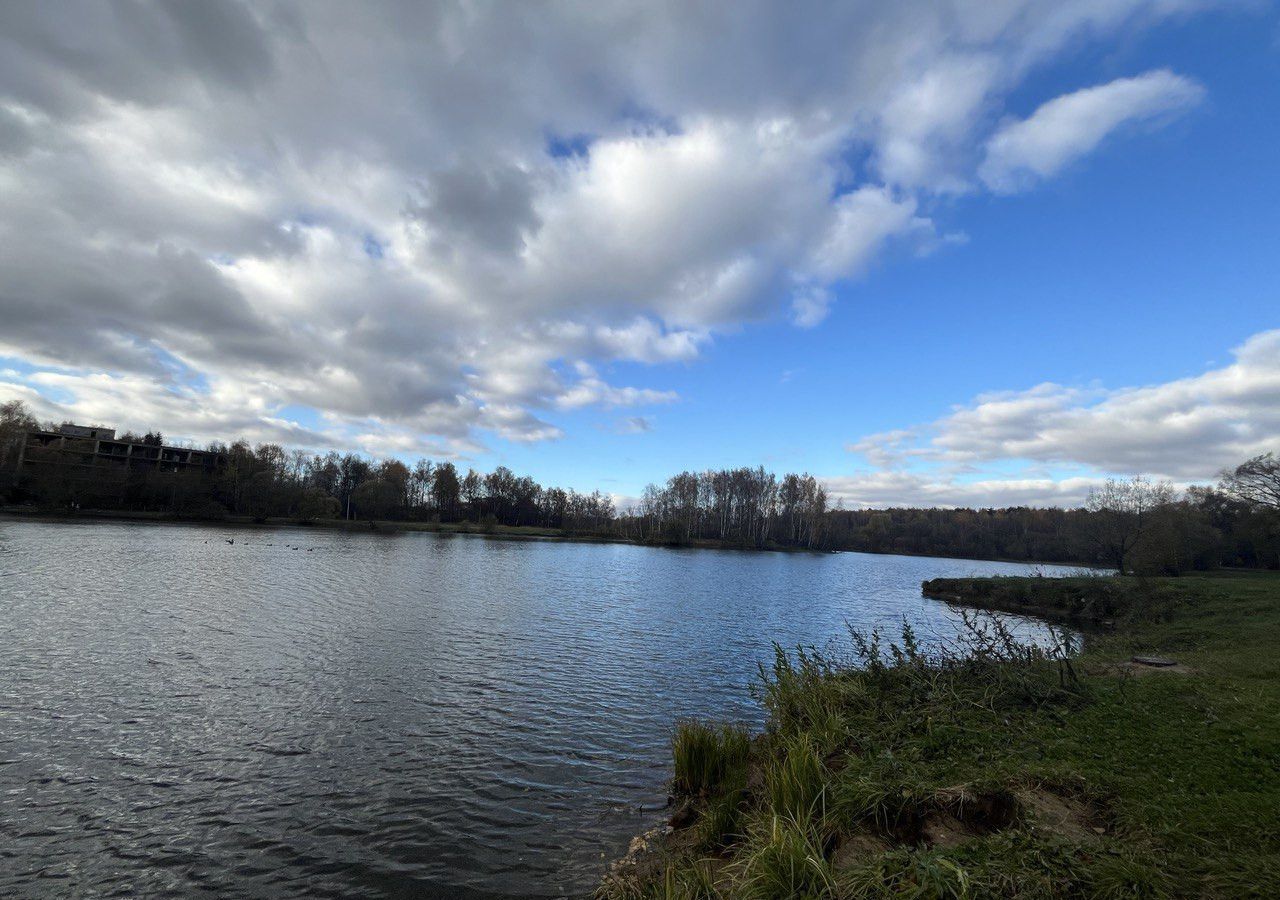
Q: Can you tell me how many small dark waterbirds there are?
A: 7